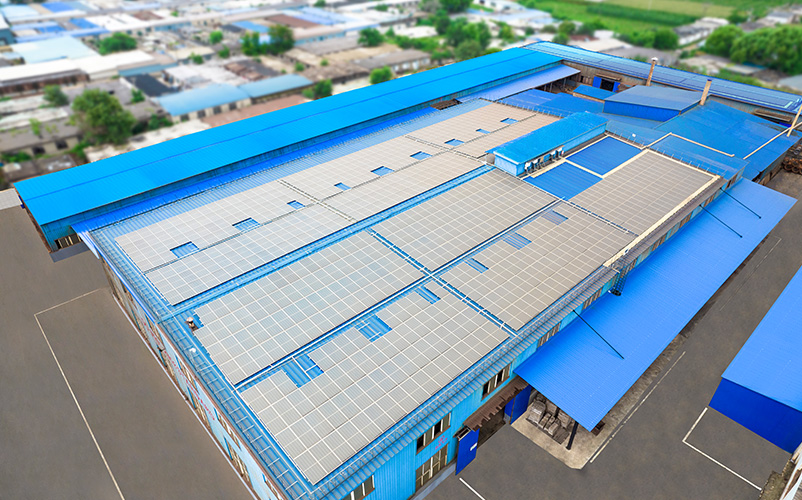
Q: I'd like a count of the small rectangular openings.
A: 15